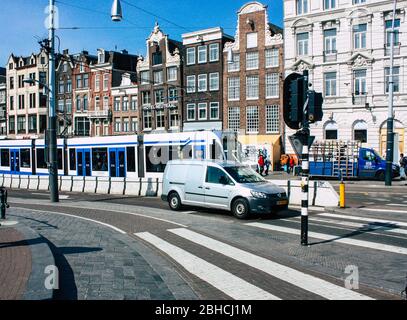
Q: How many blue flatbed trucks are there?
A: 1